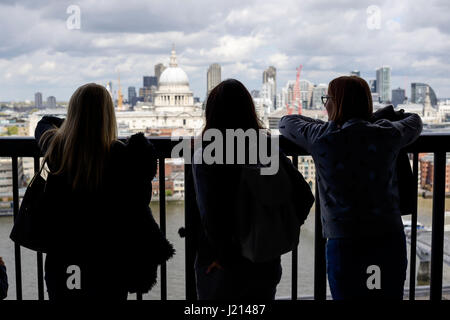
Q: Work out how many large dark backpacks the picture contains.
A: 1